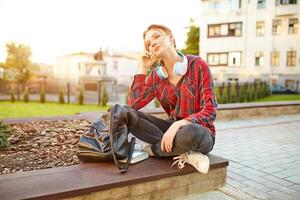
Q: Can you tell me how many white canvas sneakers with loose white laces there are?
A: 1